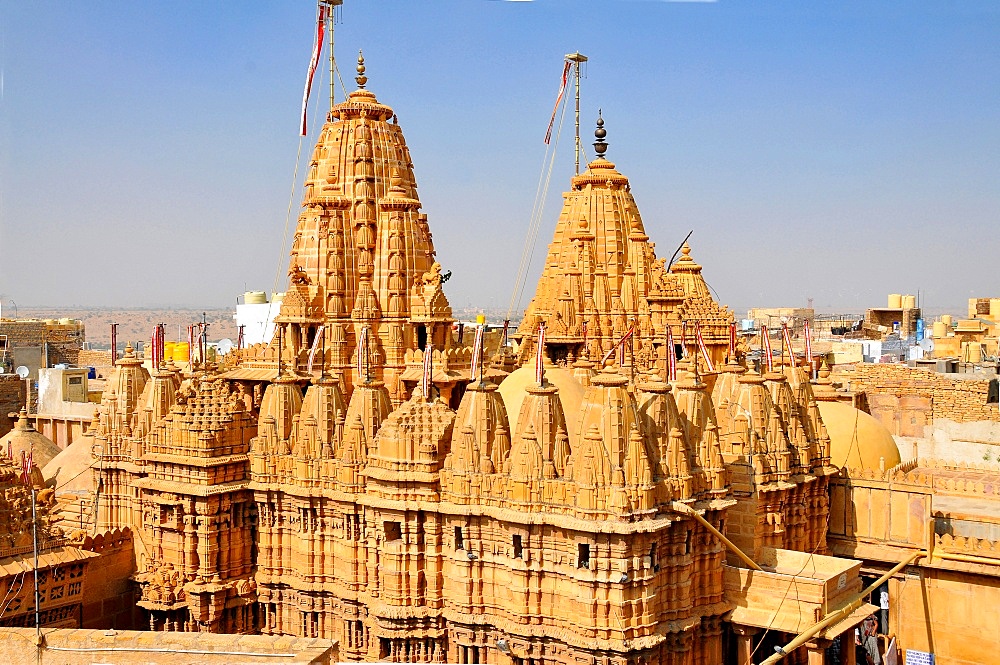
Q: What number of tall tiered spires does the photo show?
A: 2